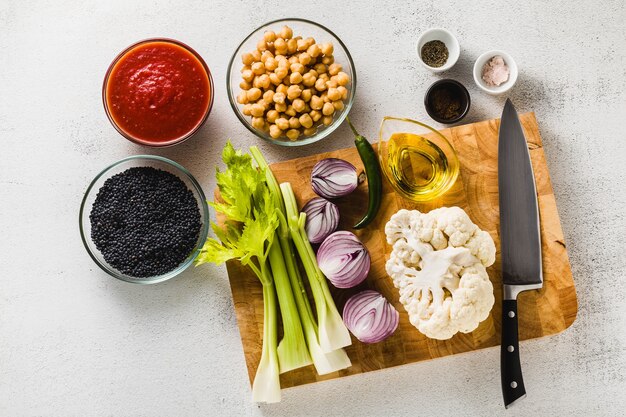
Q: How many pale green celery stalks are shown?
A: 4